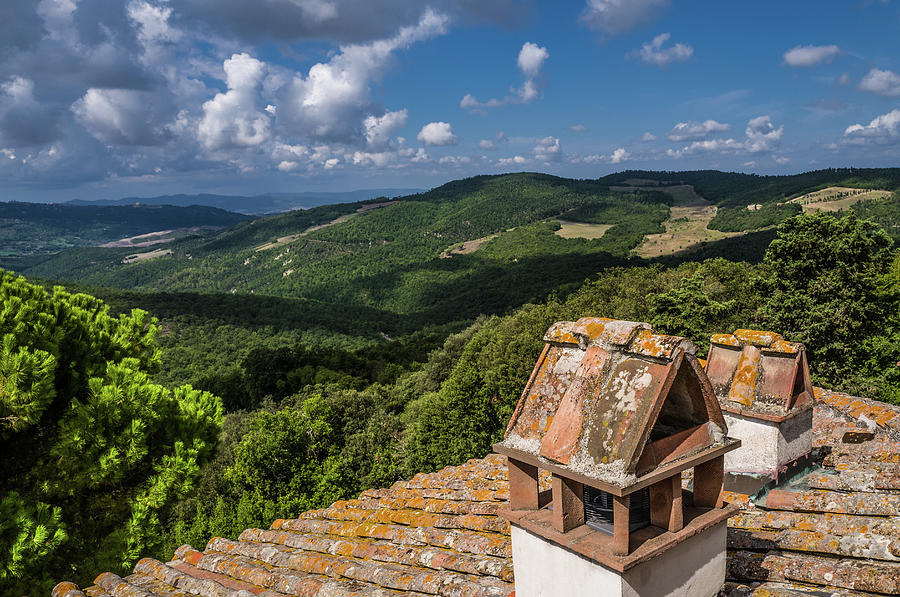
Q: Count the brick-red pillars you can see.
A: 5